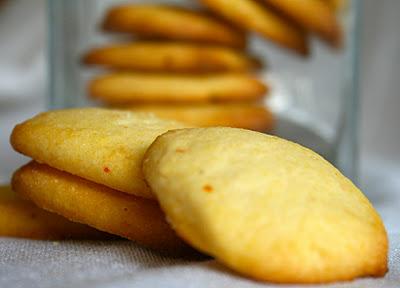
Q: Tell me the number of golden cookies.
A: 10